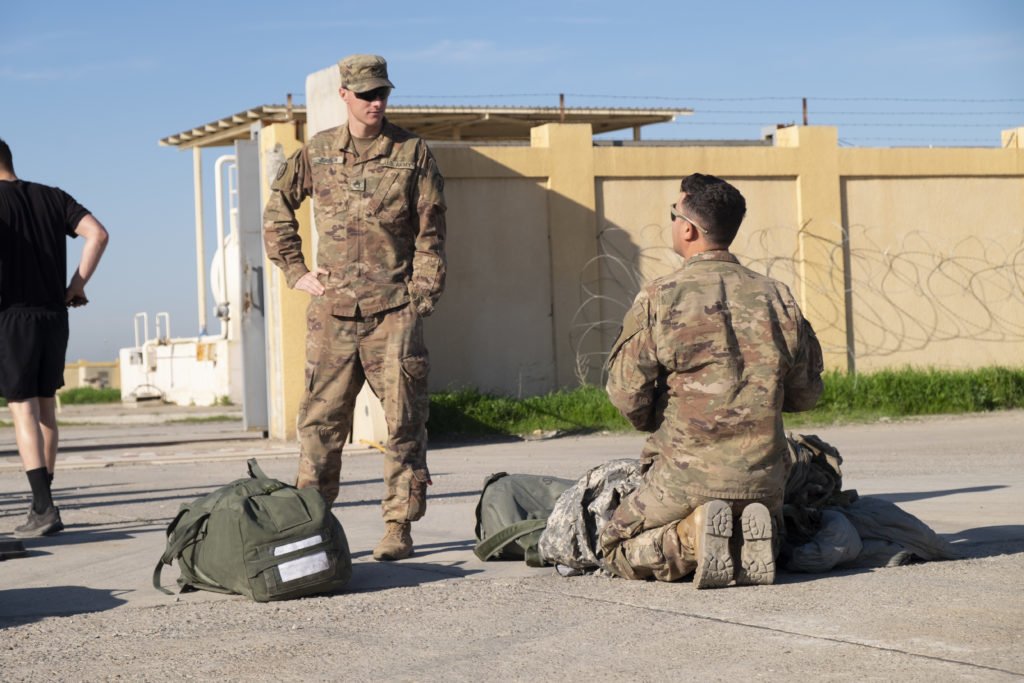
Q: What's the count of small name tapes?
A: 2